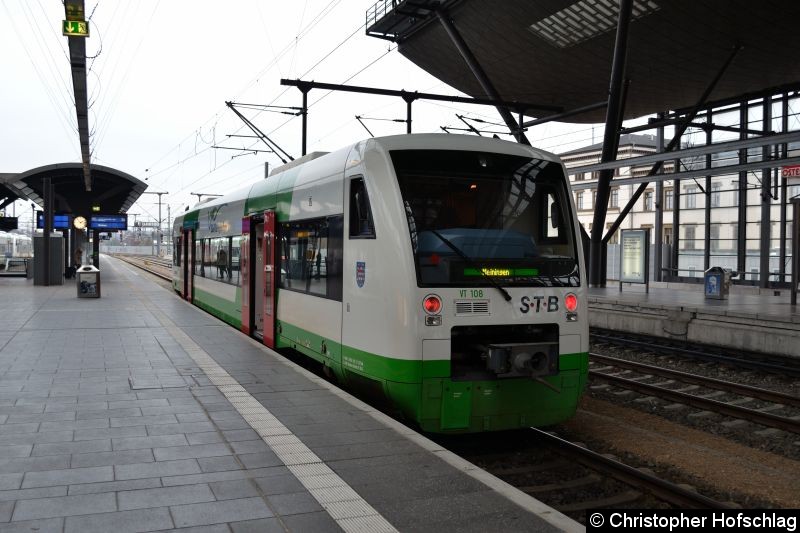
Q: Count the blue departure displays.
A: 2